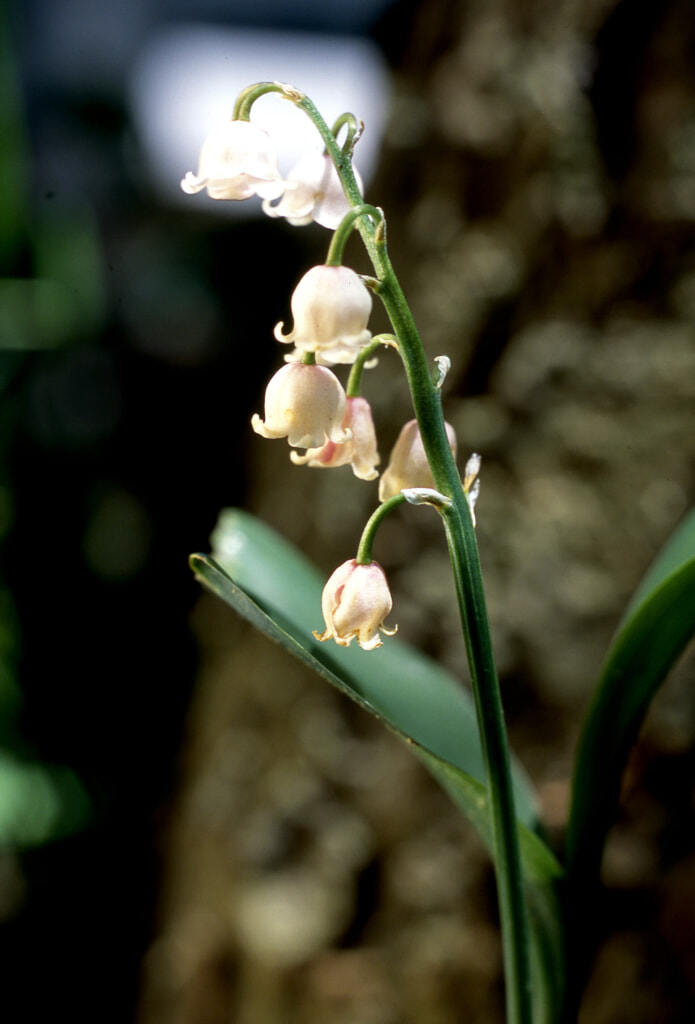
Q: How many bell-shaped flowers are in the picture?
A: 7